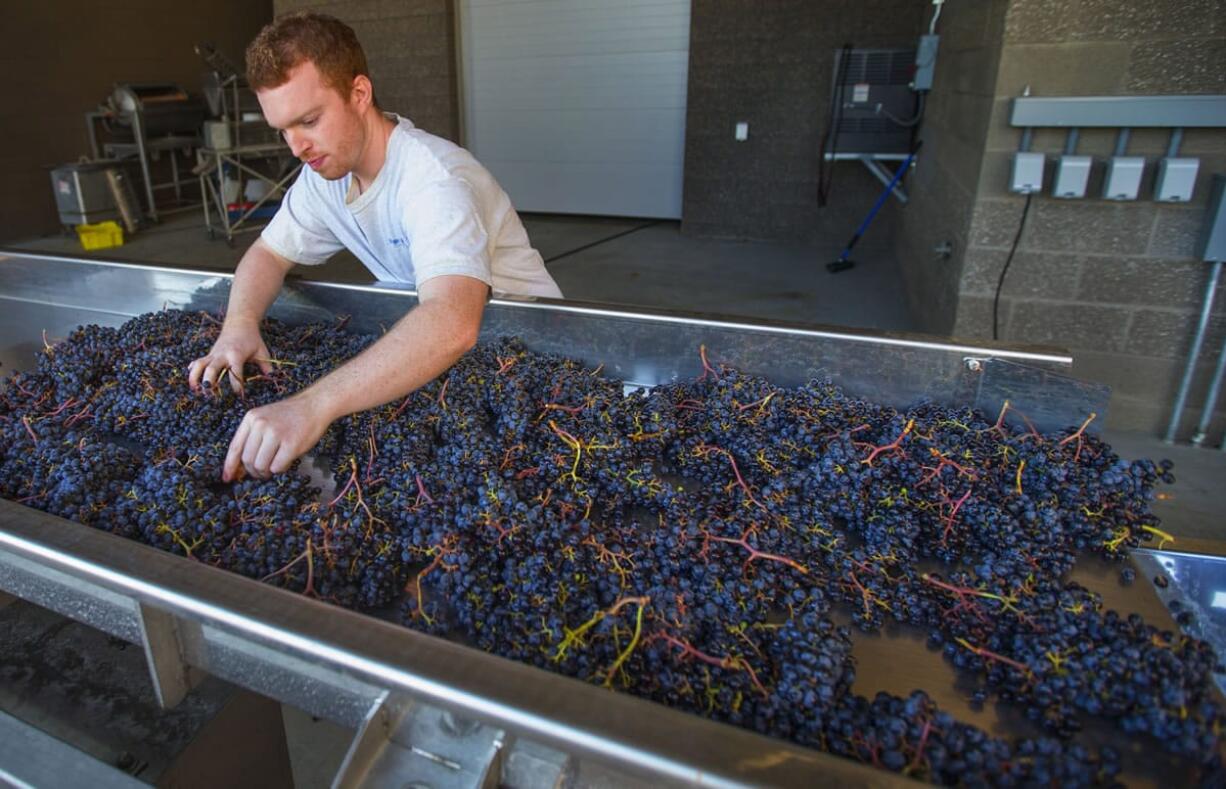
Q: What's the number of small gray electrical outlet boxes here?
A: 4